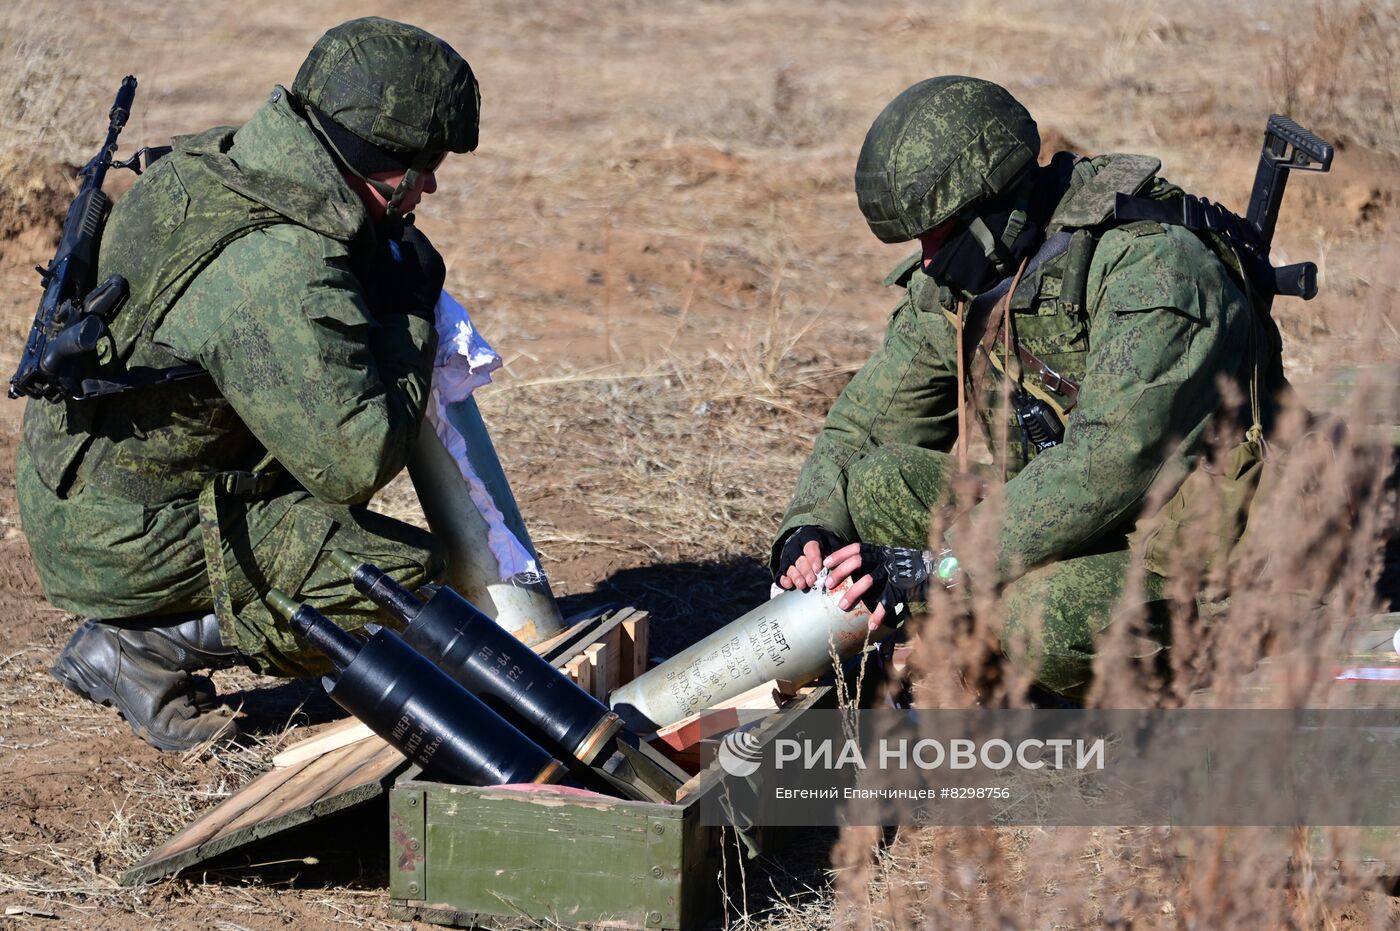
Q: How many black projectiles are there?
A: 2